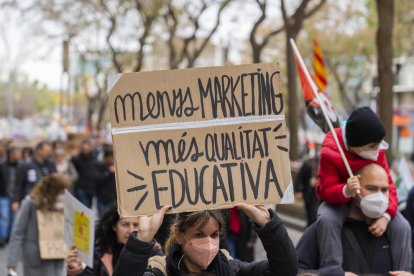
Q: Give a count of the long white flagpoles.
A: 1